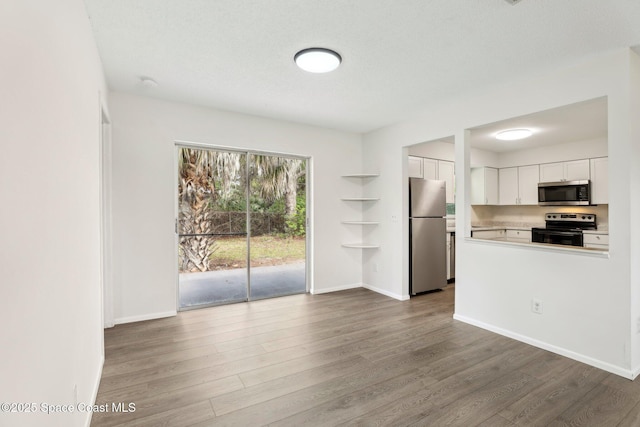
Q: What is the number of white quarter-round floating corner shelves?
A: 4